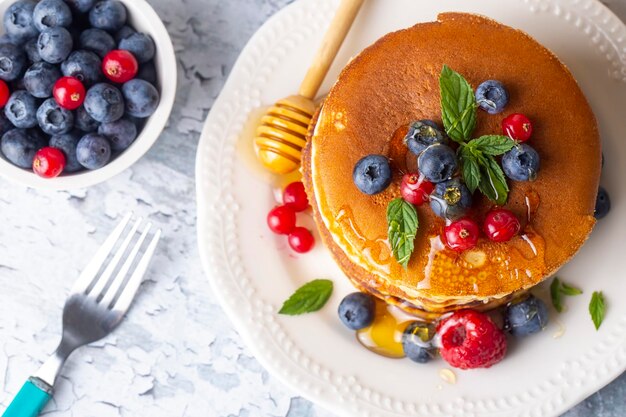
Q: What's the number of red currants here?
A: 11